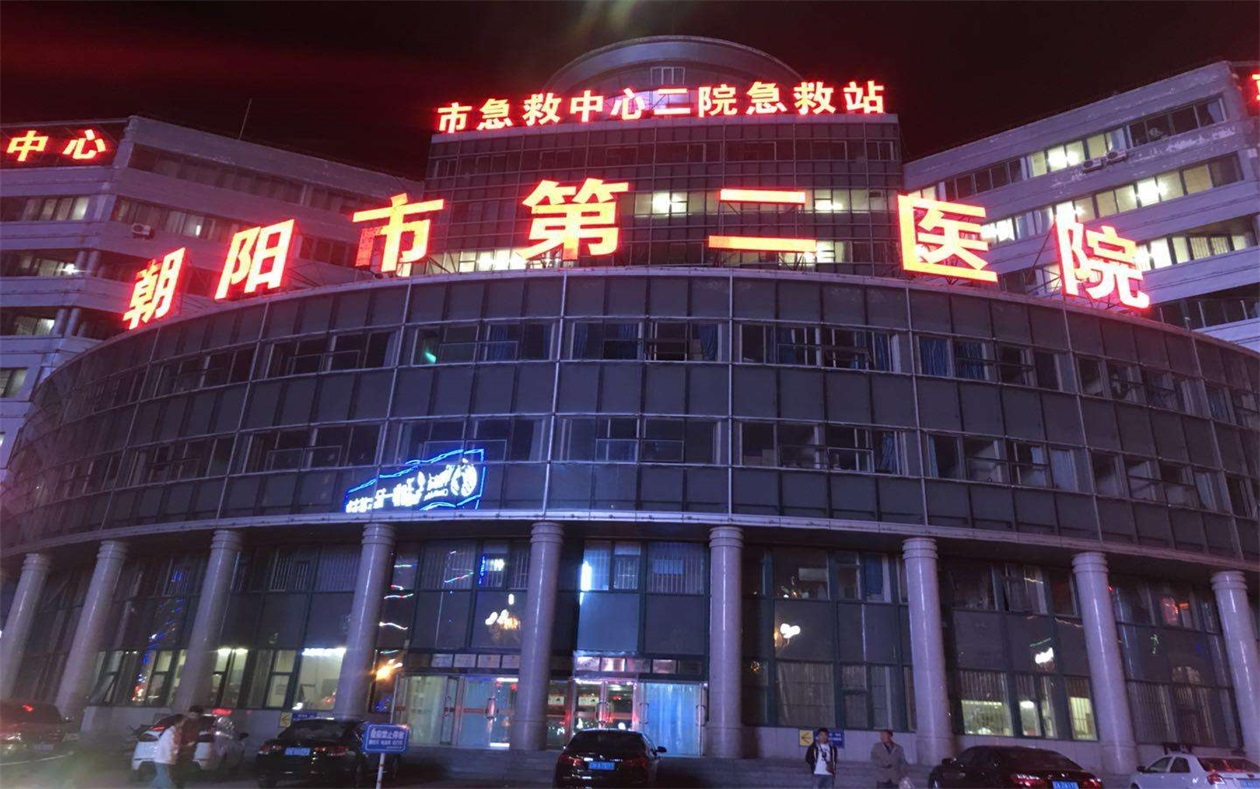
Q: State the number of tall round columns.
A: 9